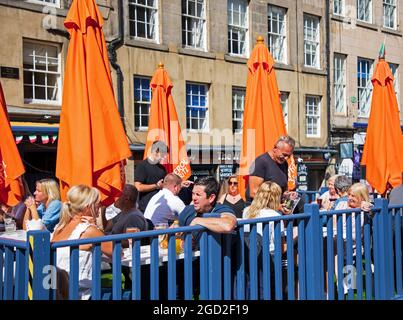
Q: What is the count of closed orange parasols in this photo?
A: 5